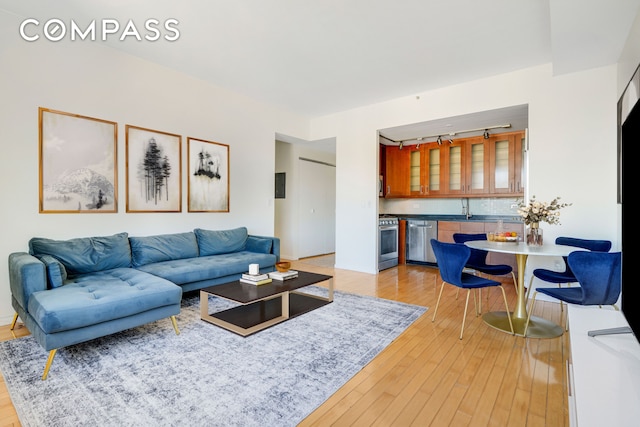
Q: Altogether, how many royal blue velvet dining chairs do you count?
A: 4